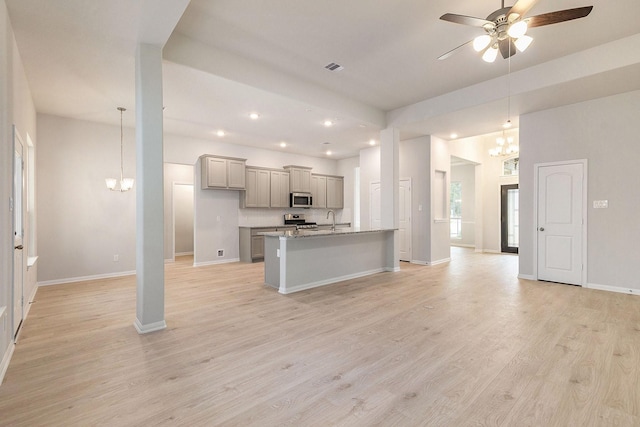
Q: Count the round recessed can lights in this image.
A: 8